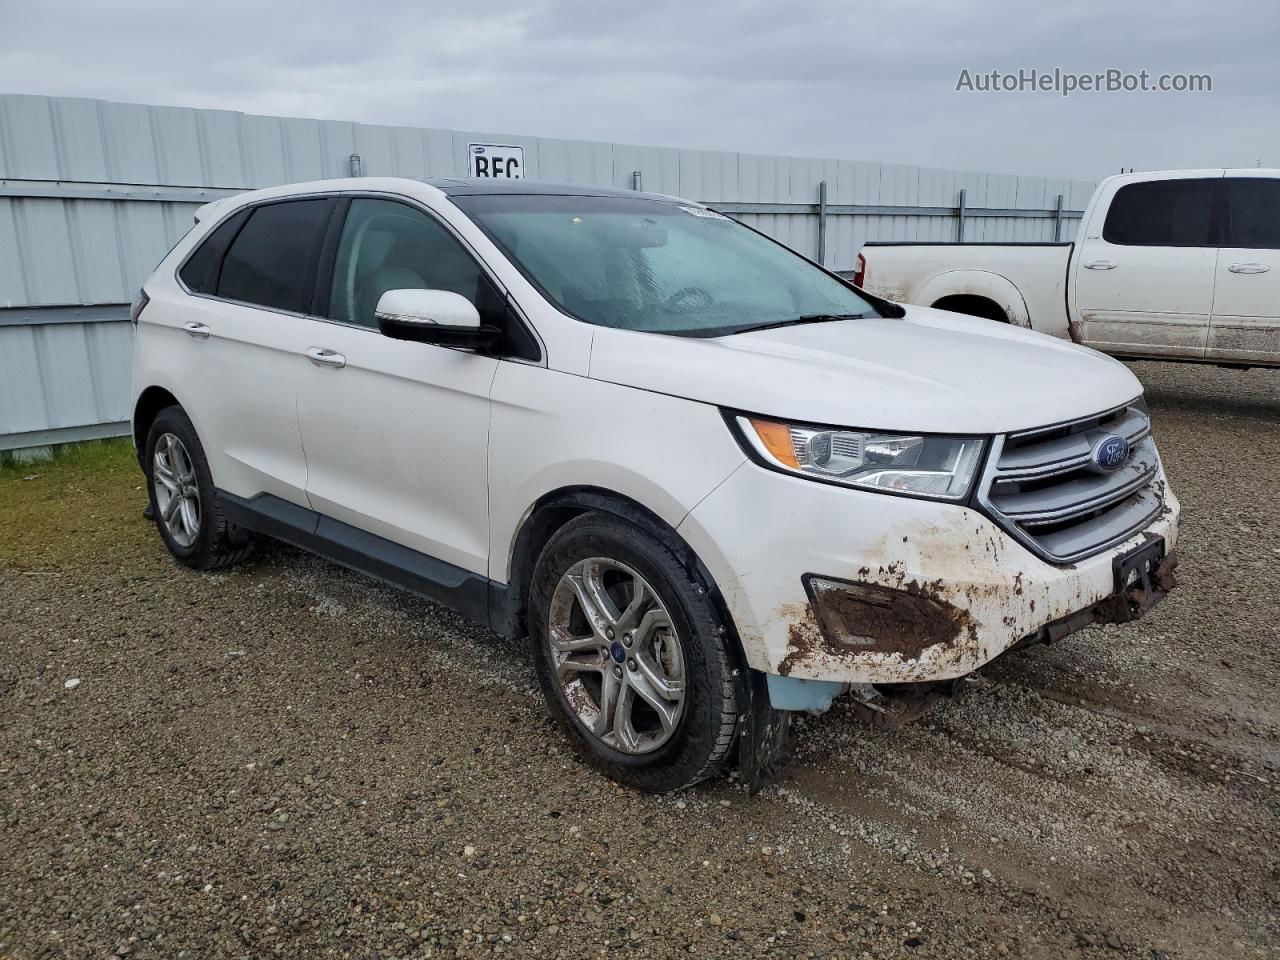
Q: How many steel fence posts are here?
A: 5